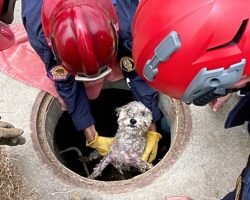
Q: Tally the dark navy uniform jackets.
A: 2